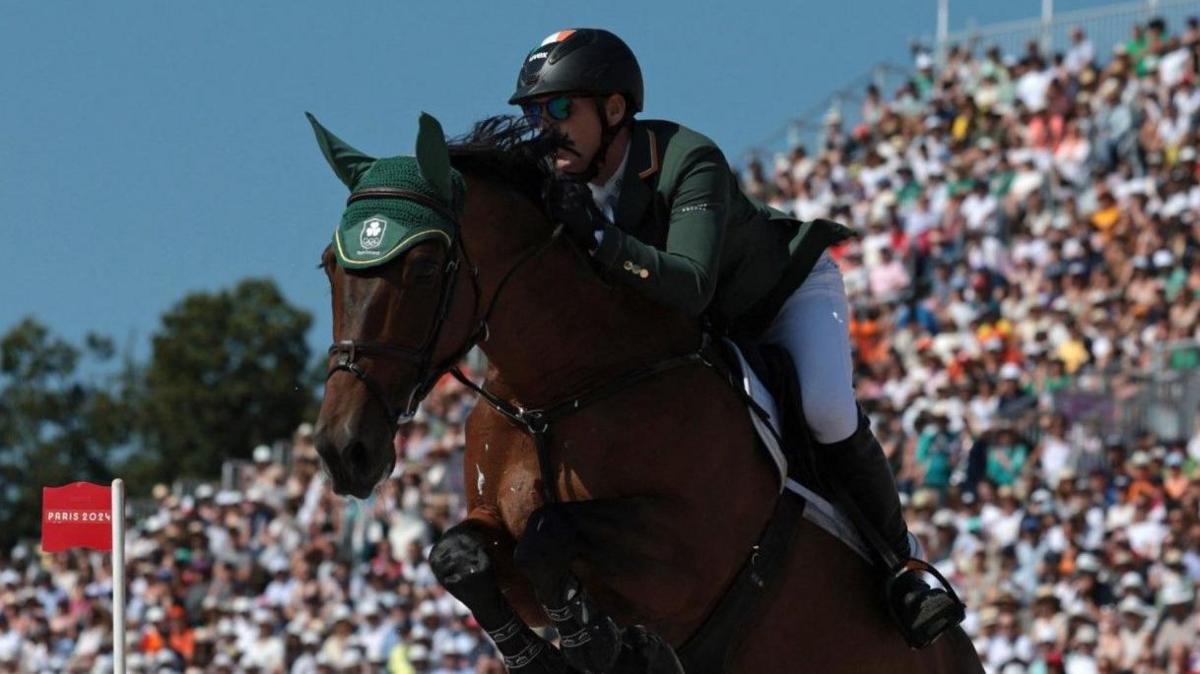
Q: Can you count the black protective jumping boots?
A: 2